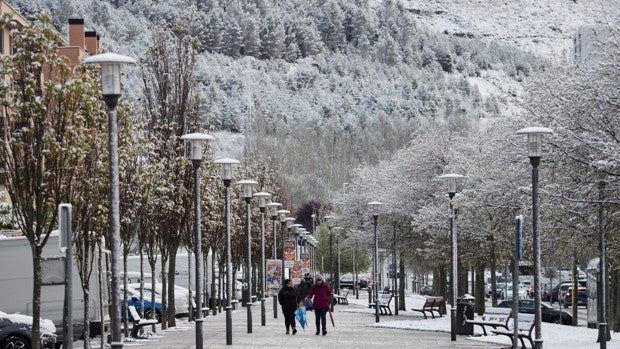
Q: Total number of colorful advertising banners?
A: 4